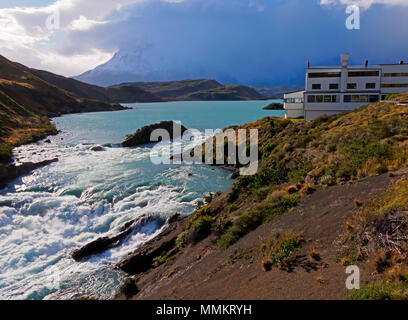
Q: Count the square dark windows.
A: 4